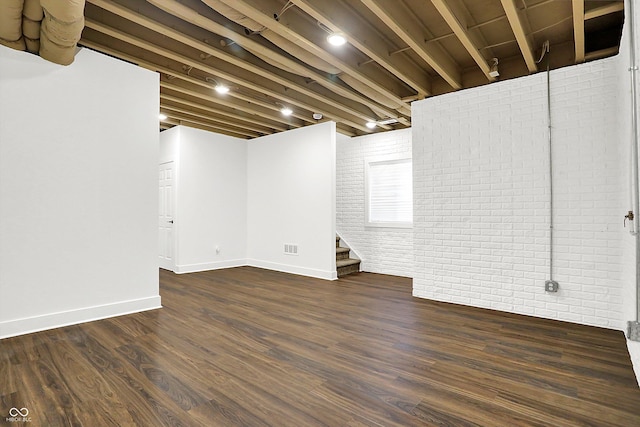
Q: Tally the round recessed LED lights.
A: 5